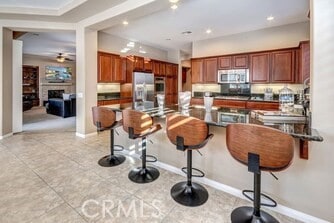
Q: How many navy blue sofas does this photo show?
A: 1